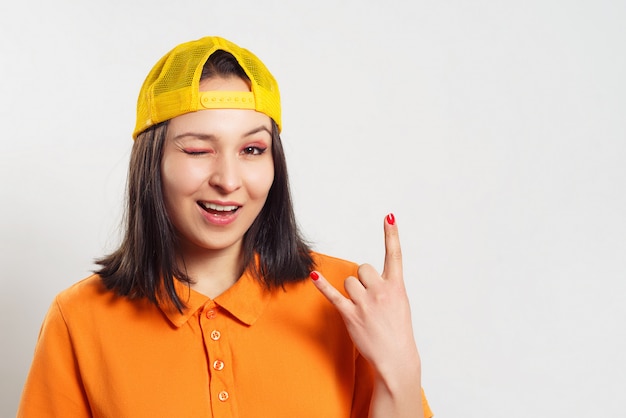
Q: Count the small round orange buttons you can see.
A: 4